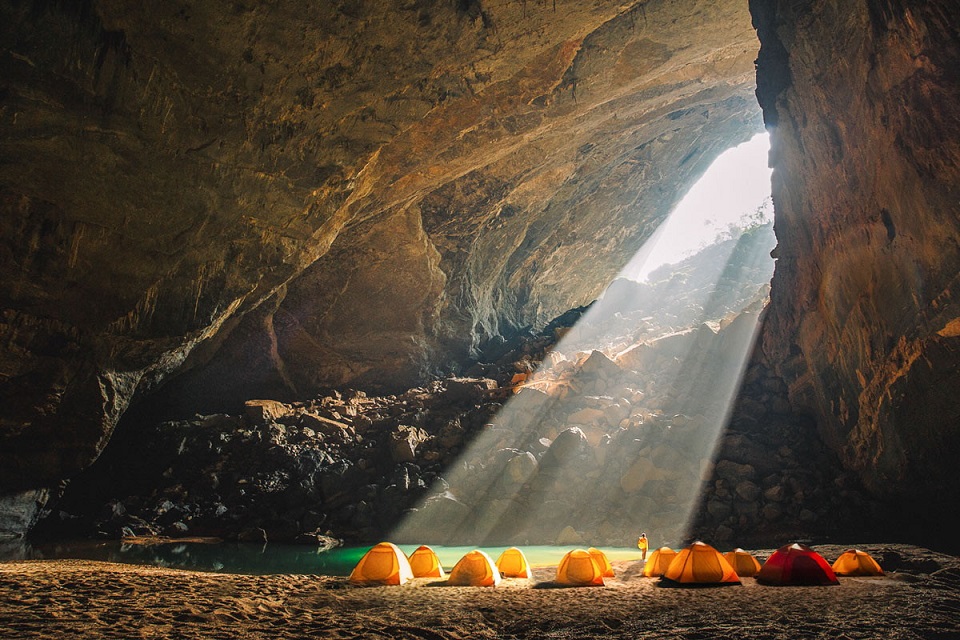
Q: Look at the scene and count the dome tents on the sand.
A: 11